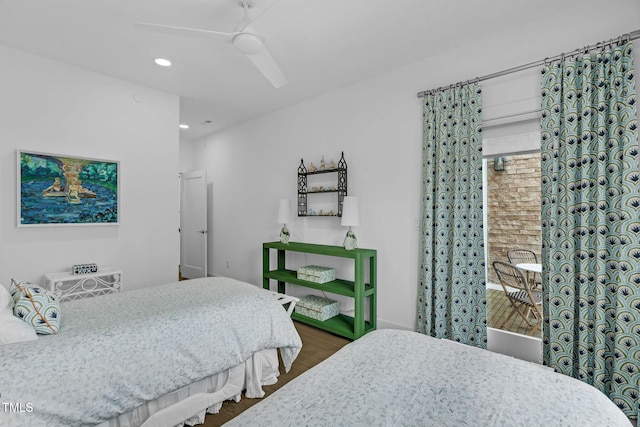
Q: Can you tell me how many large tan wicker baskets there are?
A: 0